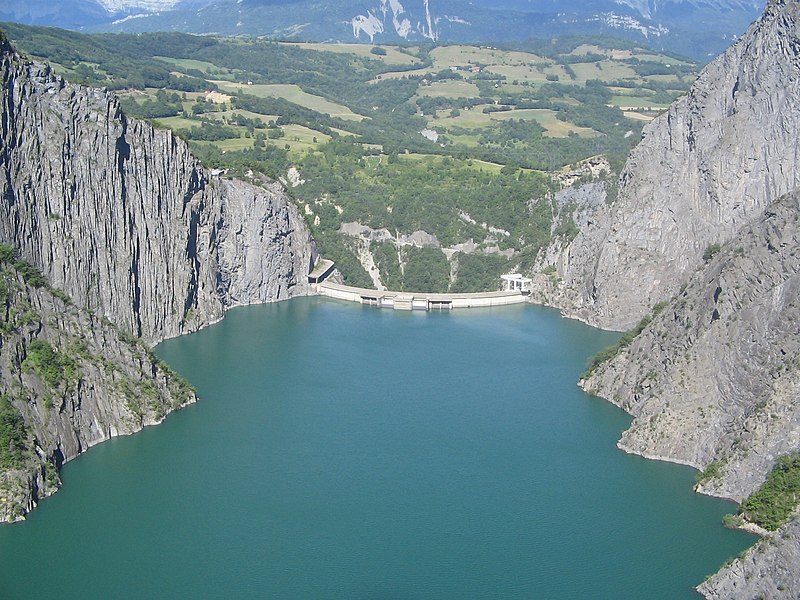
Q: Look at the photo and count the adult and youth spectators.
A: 0